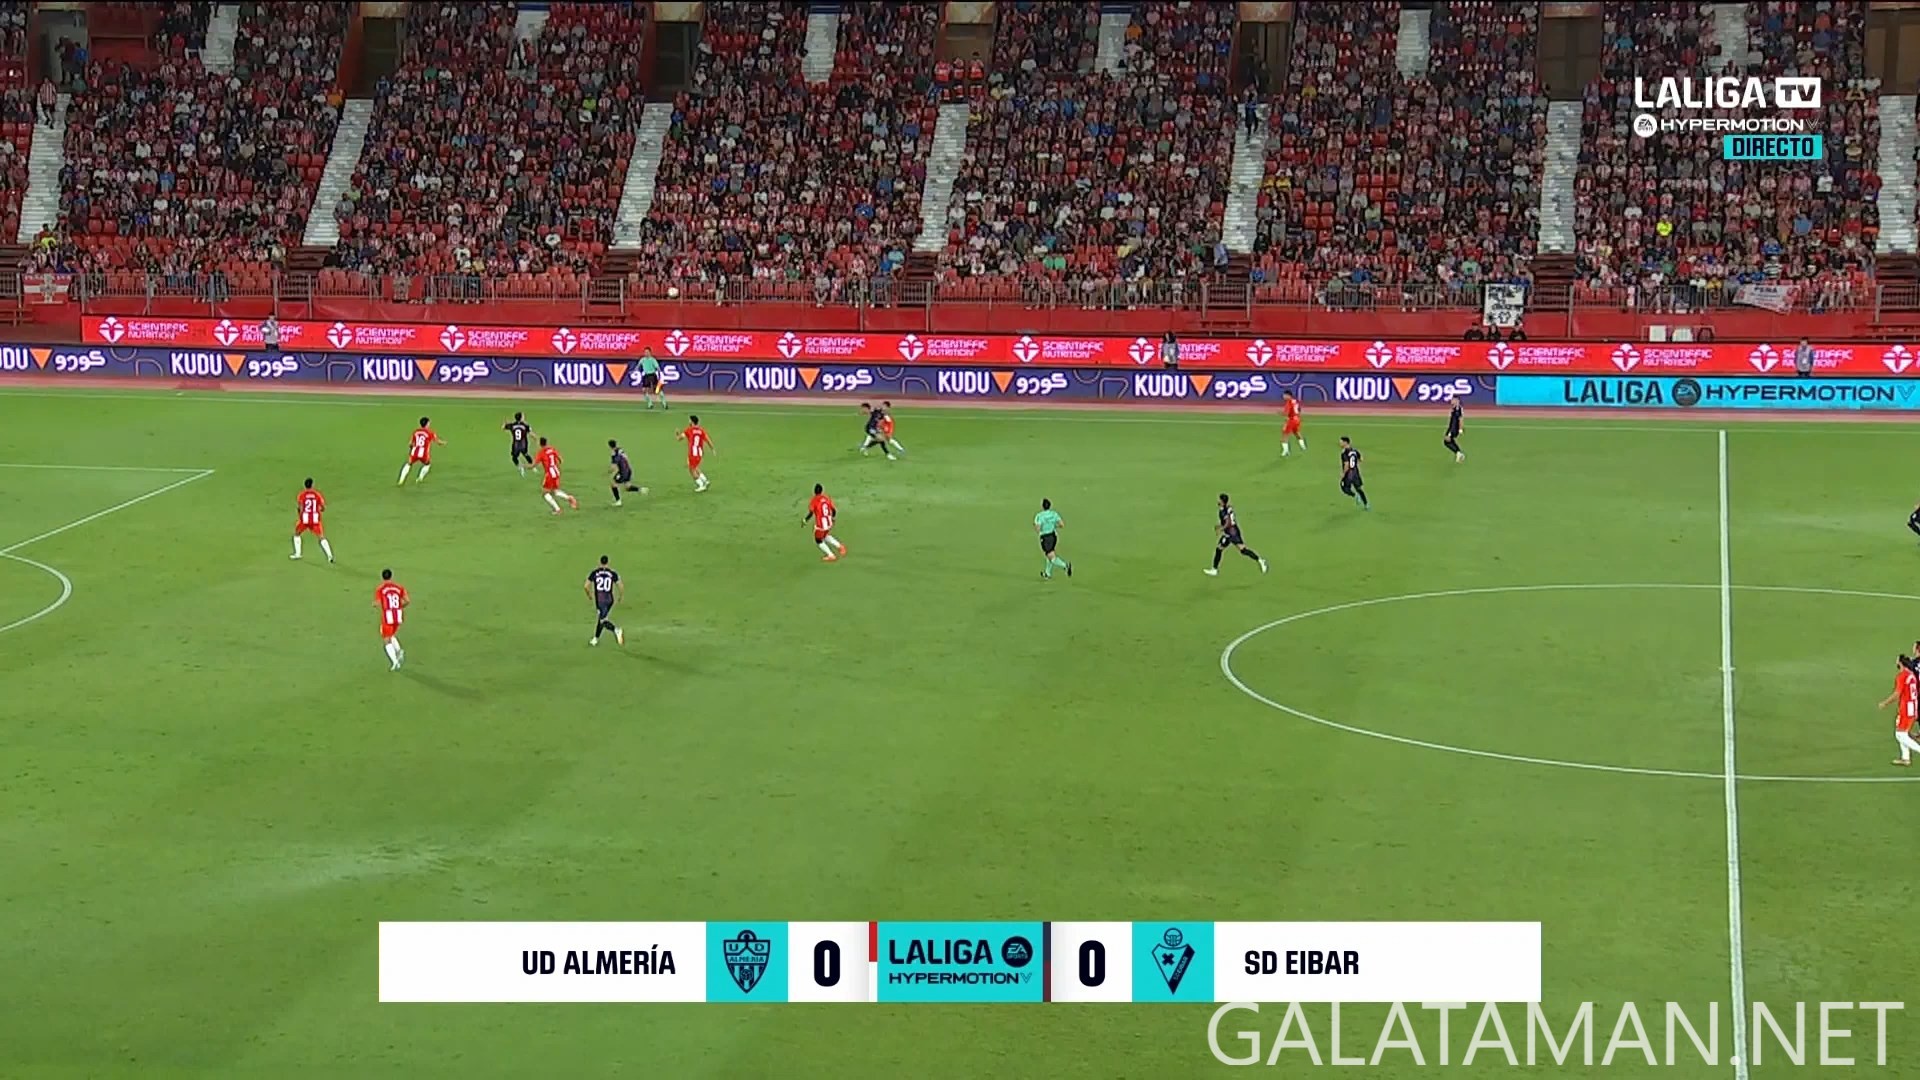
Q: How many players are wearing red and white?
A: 9